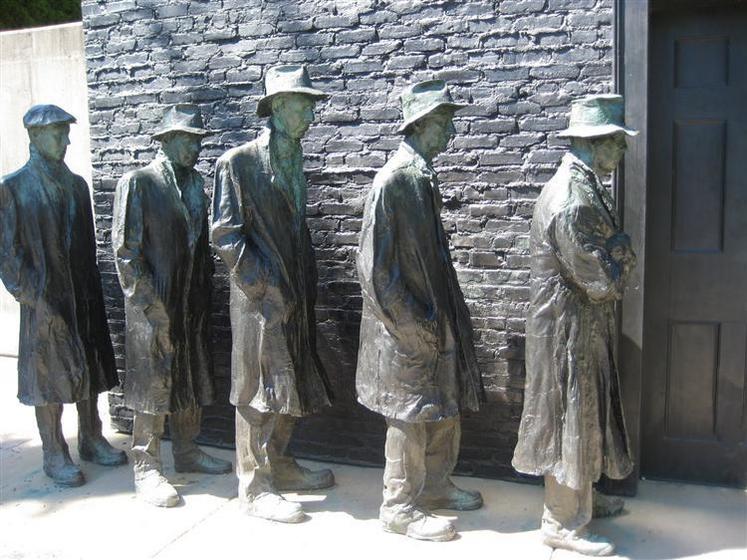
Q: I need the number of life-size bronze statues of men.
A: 5